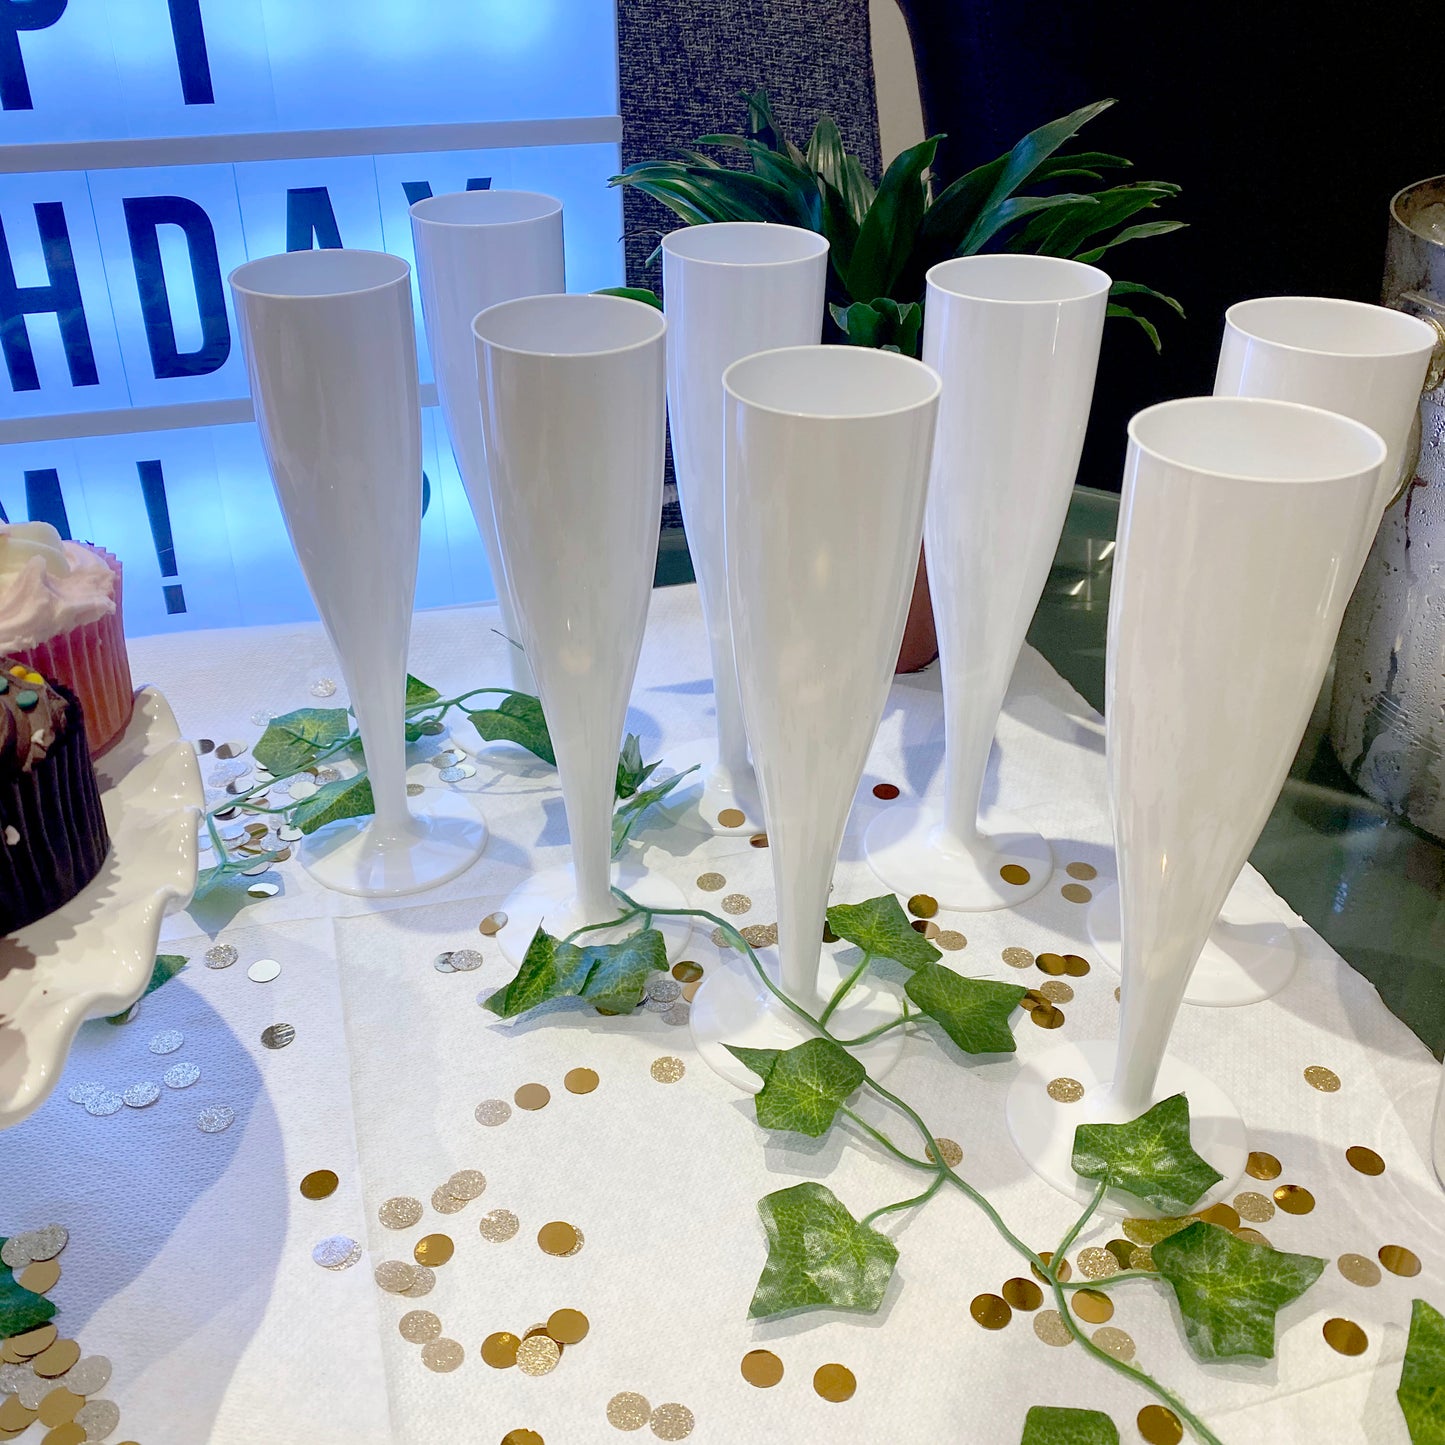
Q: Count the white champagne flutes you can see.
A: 8